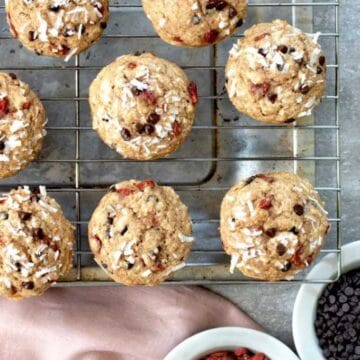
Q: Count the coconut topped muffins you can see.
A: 8